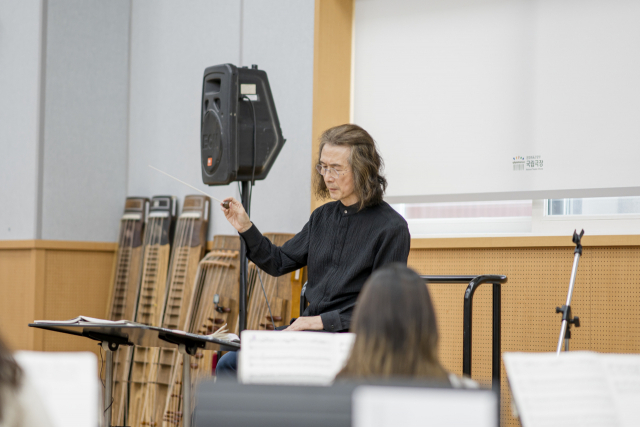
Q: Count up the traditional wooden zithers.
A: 5